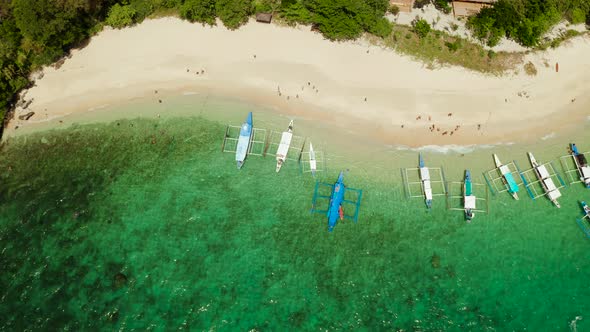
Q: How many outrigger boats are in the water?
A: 10